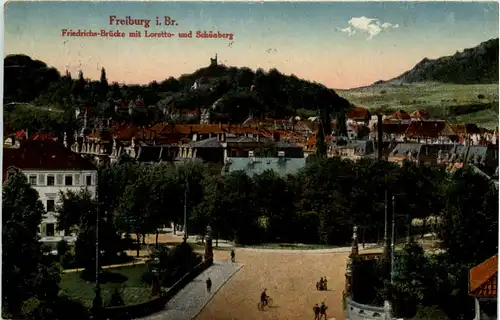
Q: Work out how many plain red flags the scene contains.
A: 0